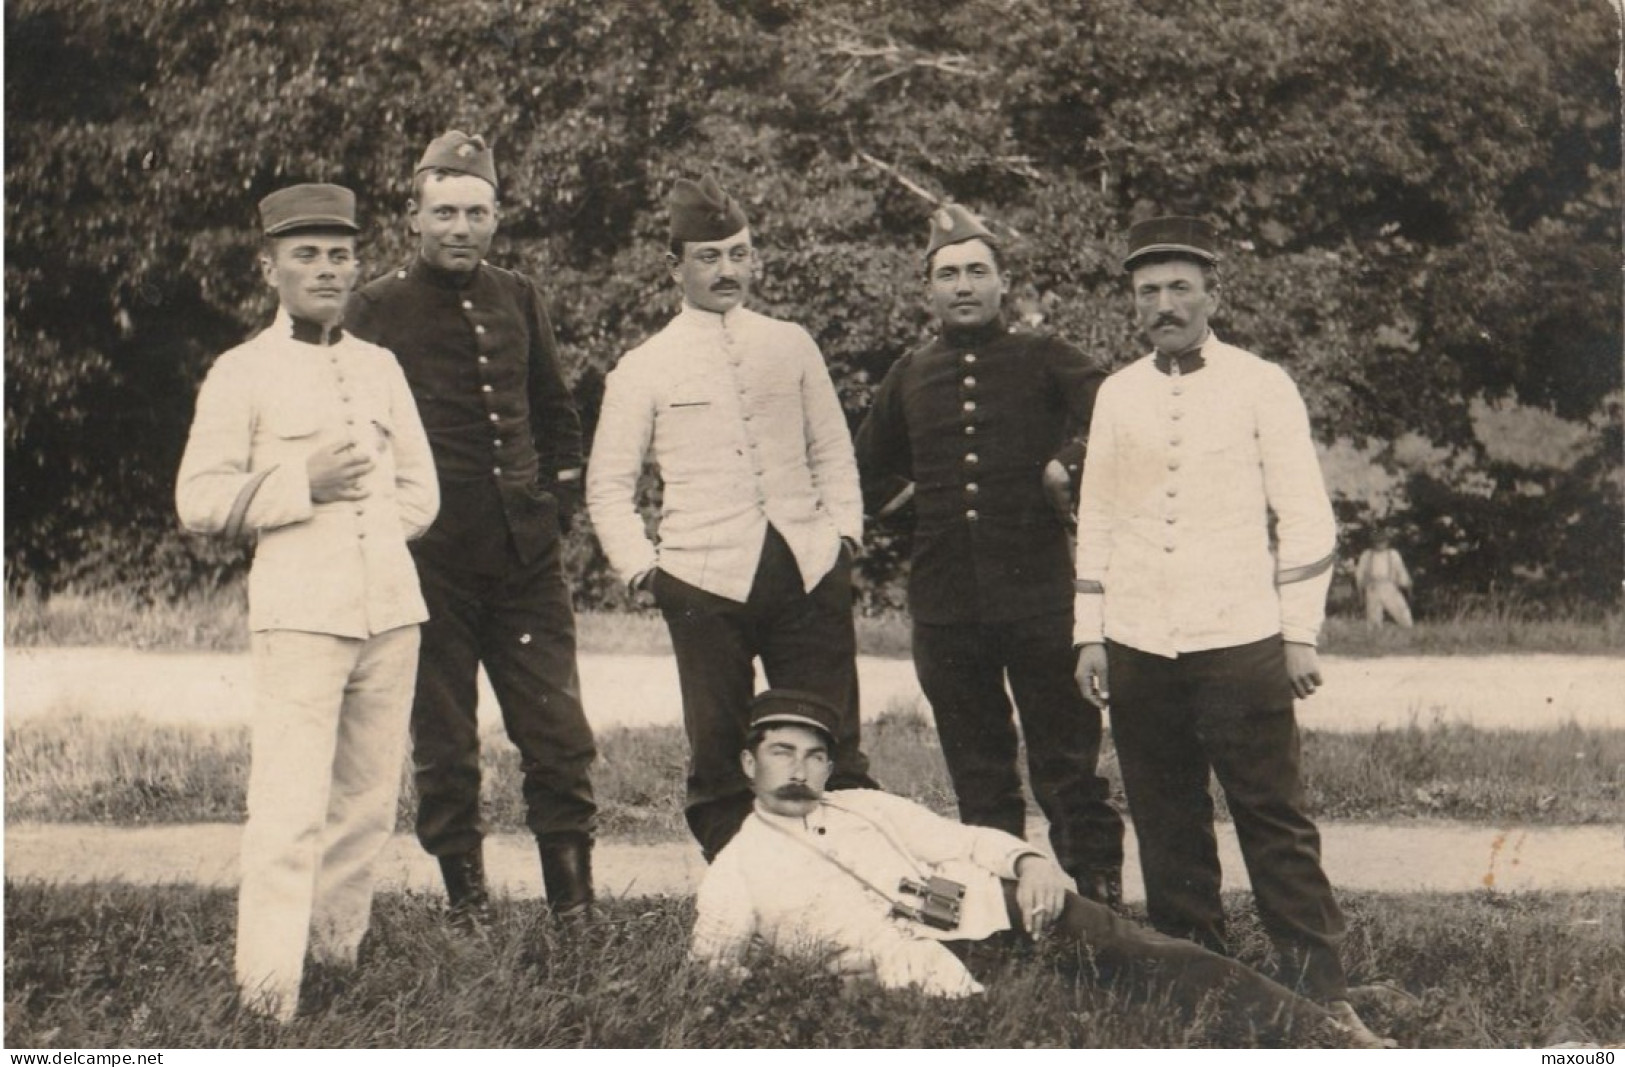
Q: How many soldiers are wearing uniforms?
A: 6